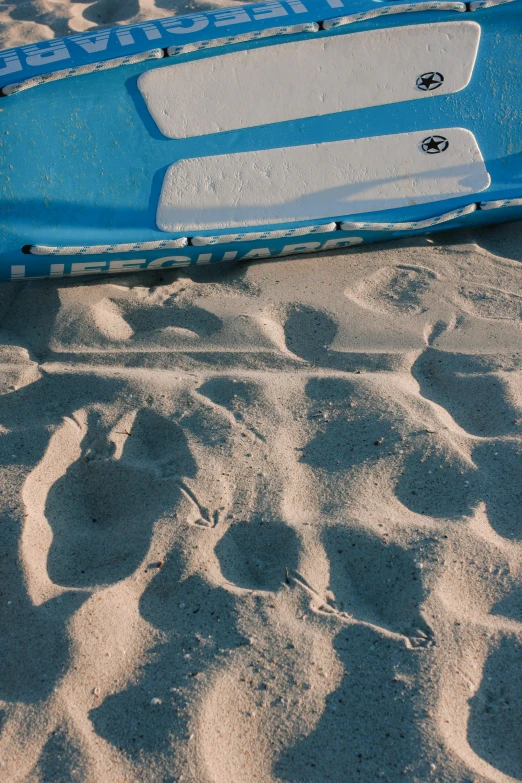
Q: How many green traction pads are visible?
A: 0